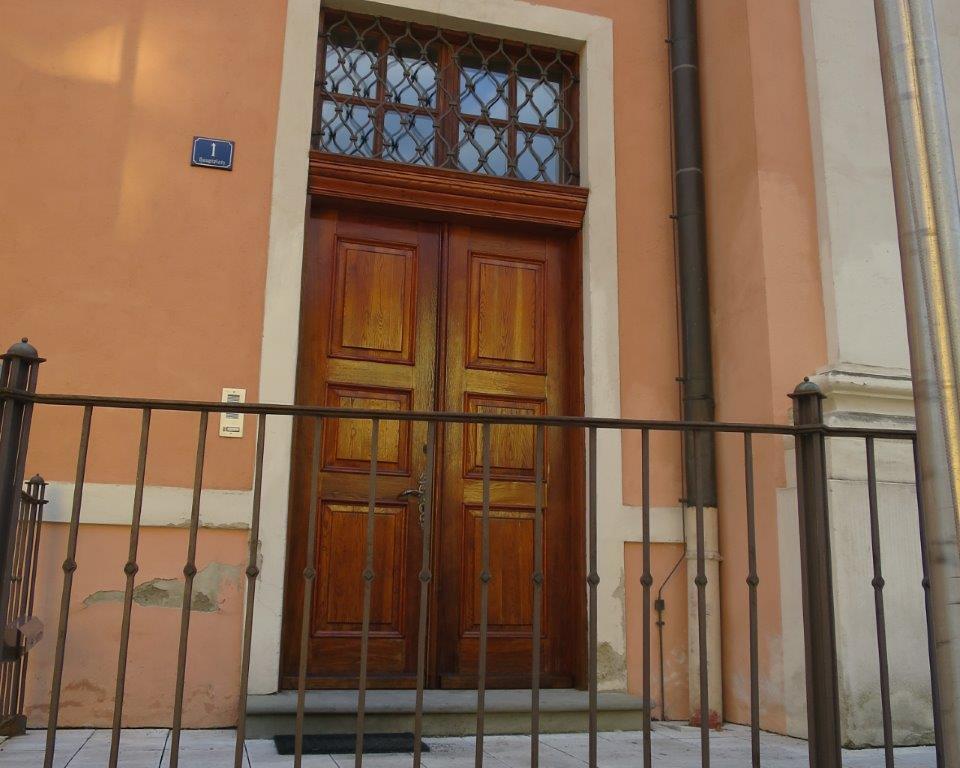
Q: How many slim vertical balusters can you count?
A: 15